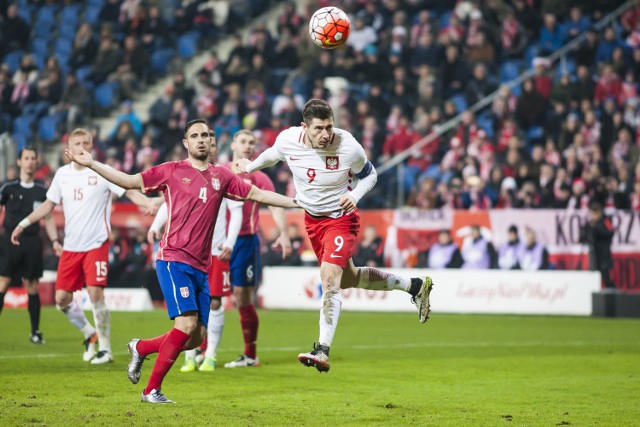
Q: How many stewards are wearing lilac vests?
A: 4